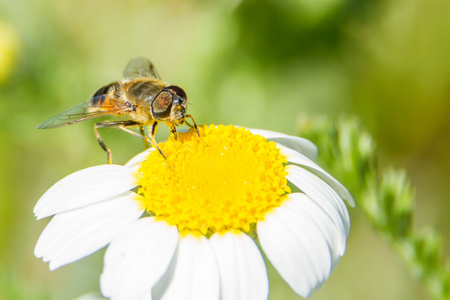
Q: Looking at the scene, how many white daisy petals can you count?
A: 11